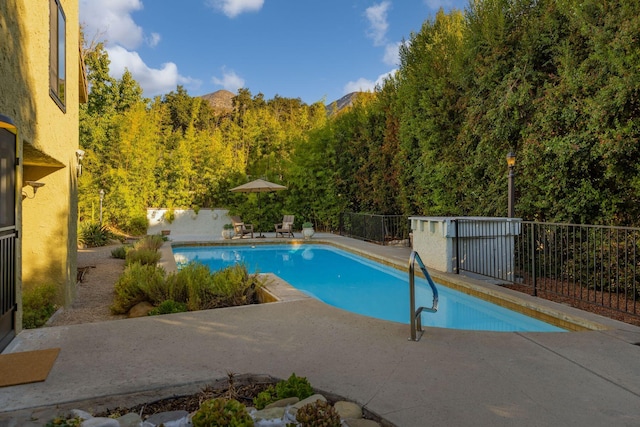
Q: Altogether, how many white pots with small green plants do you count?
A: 2